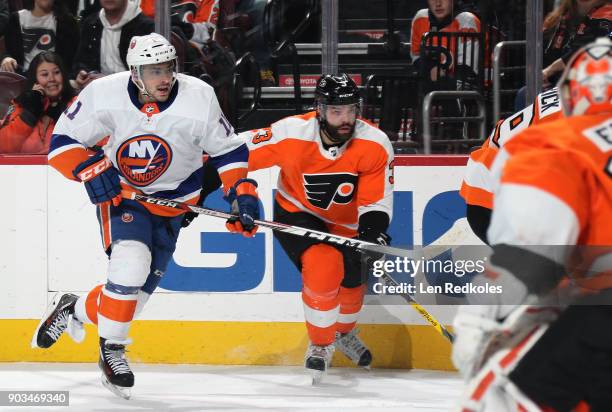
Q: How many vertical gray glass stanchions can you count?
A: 3